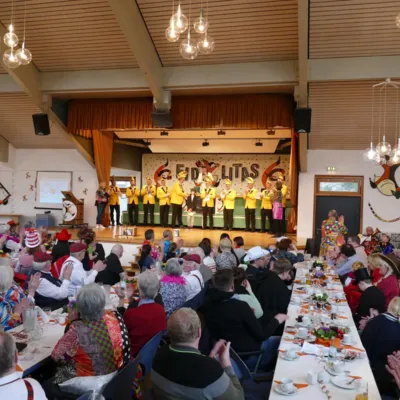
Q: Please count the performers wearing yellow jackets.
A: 10